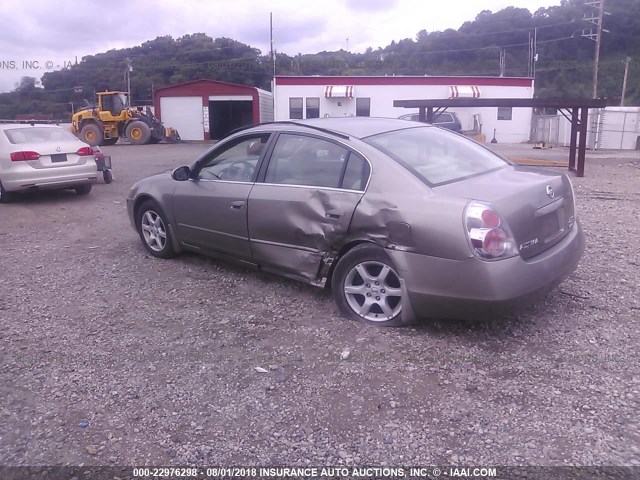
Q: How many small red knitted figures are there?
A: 0